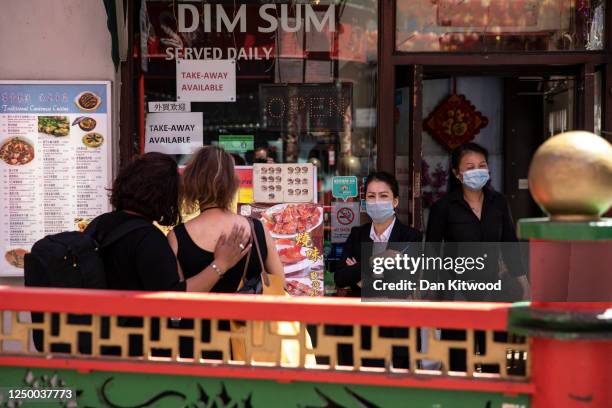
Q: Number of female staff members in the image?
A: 2